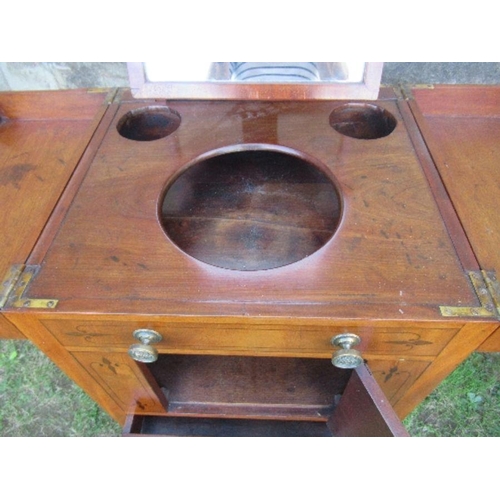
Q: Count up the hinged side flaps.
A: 2